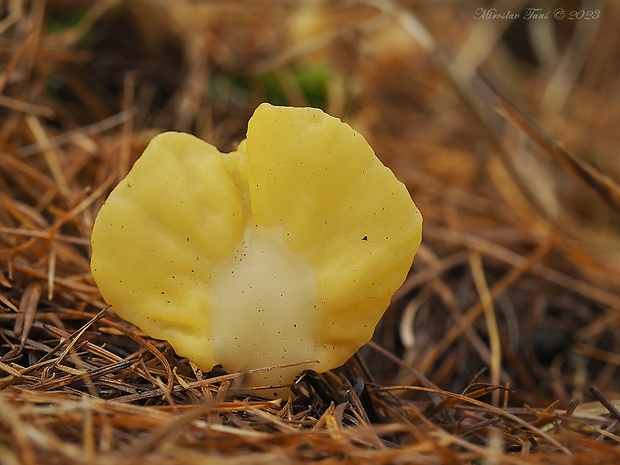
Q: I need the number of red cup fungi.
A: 0